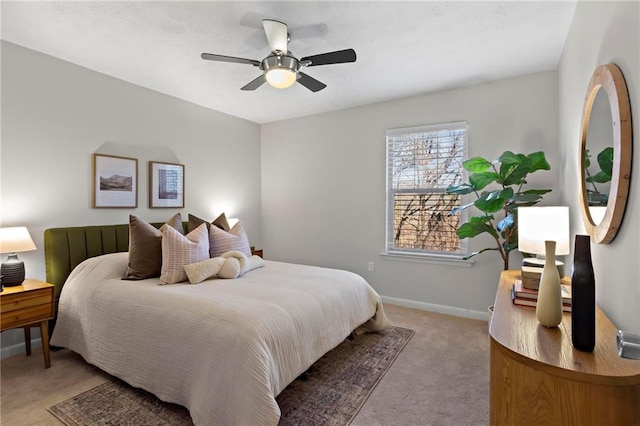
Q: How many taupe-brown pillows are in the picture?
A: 2